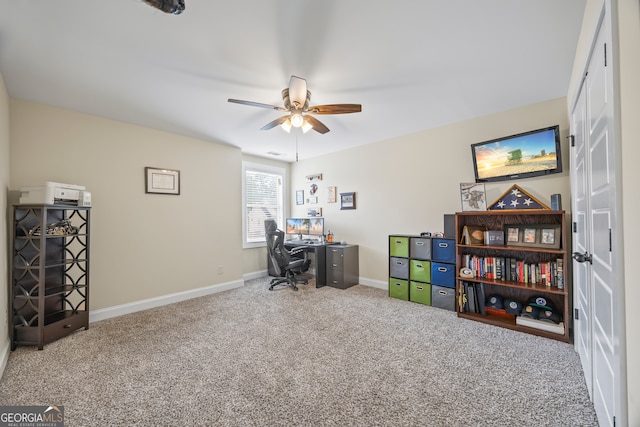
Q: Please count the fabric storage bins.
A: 9